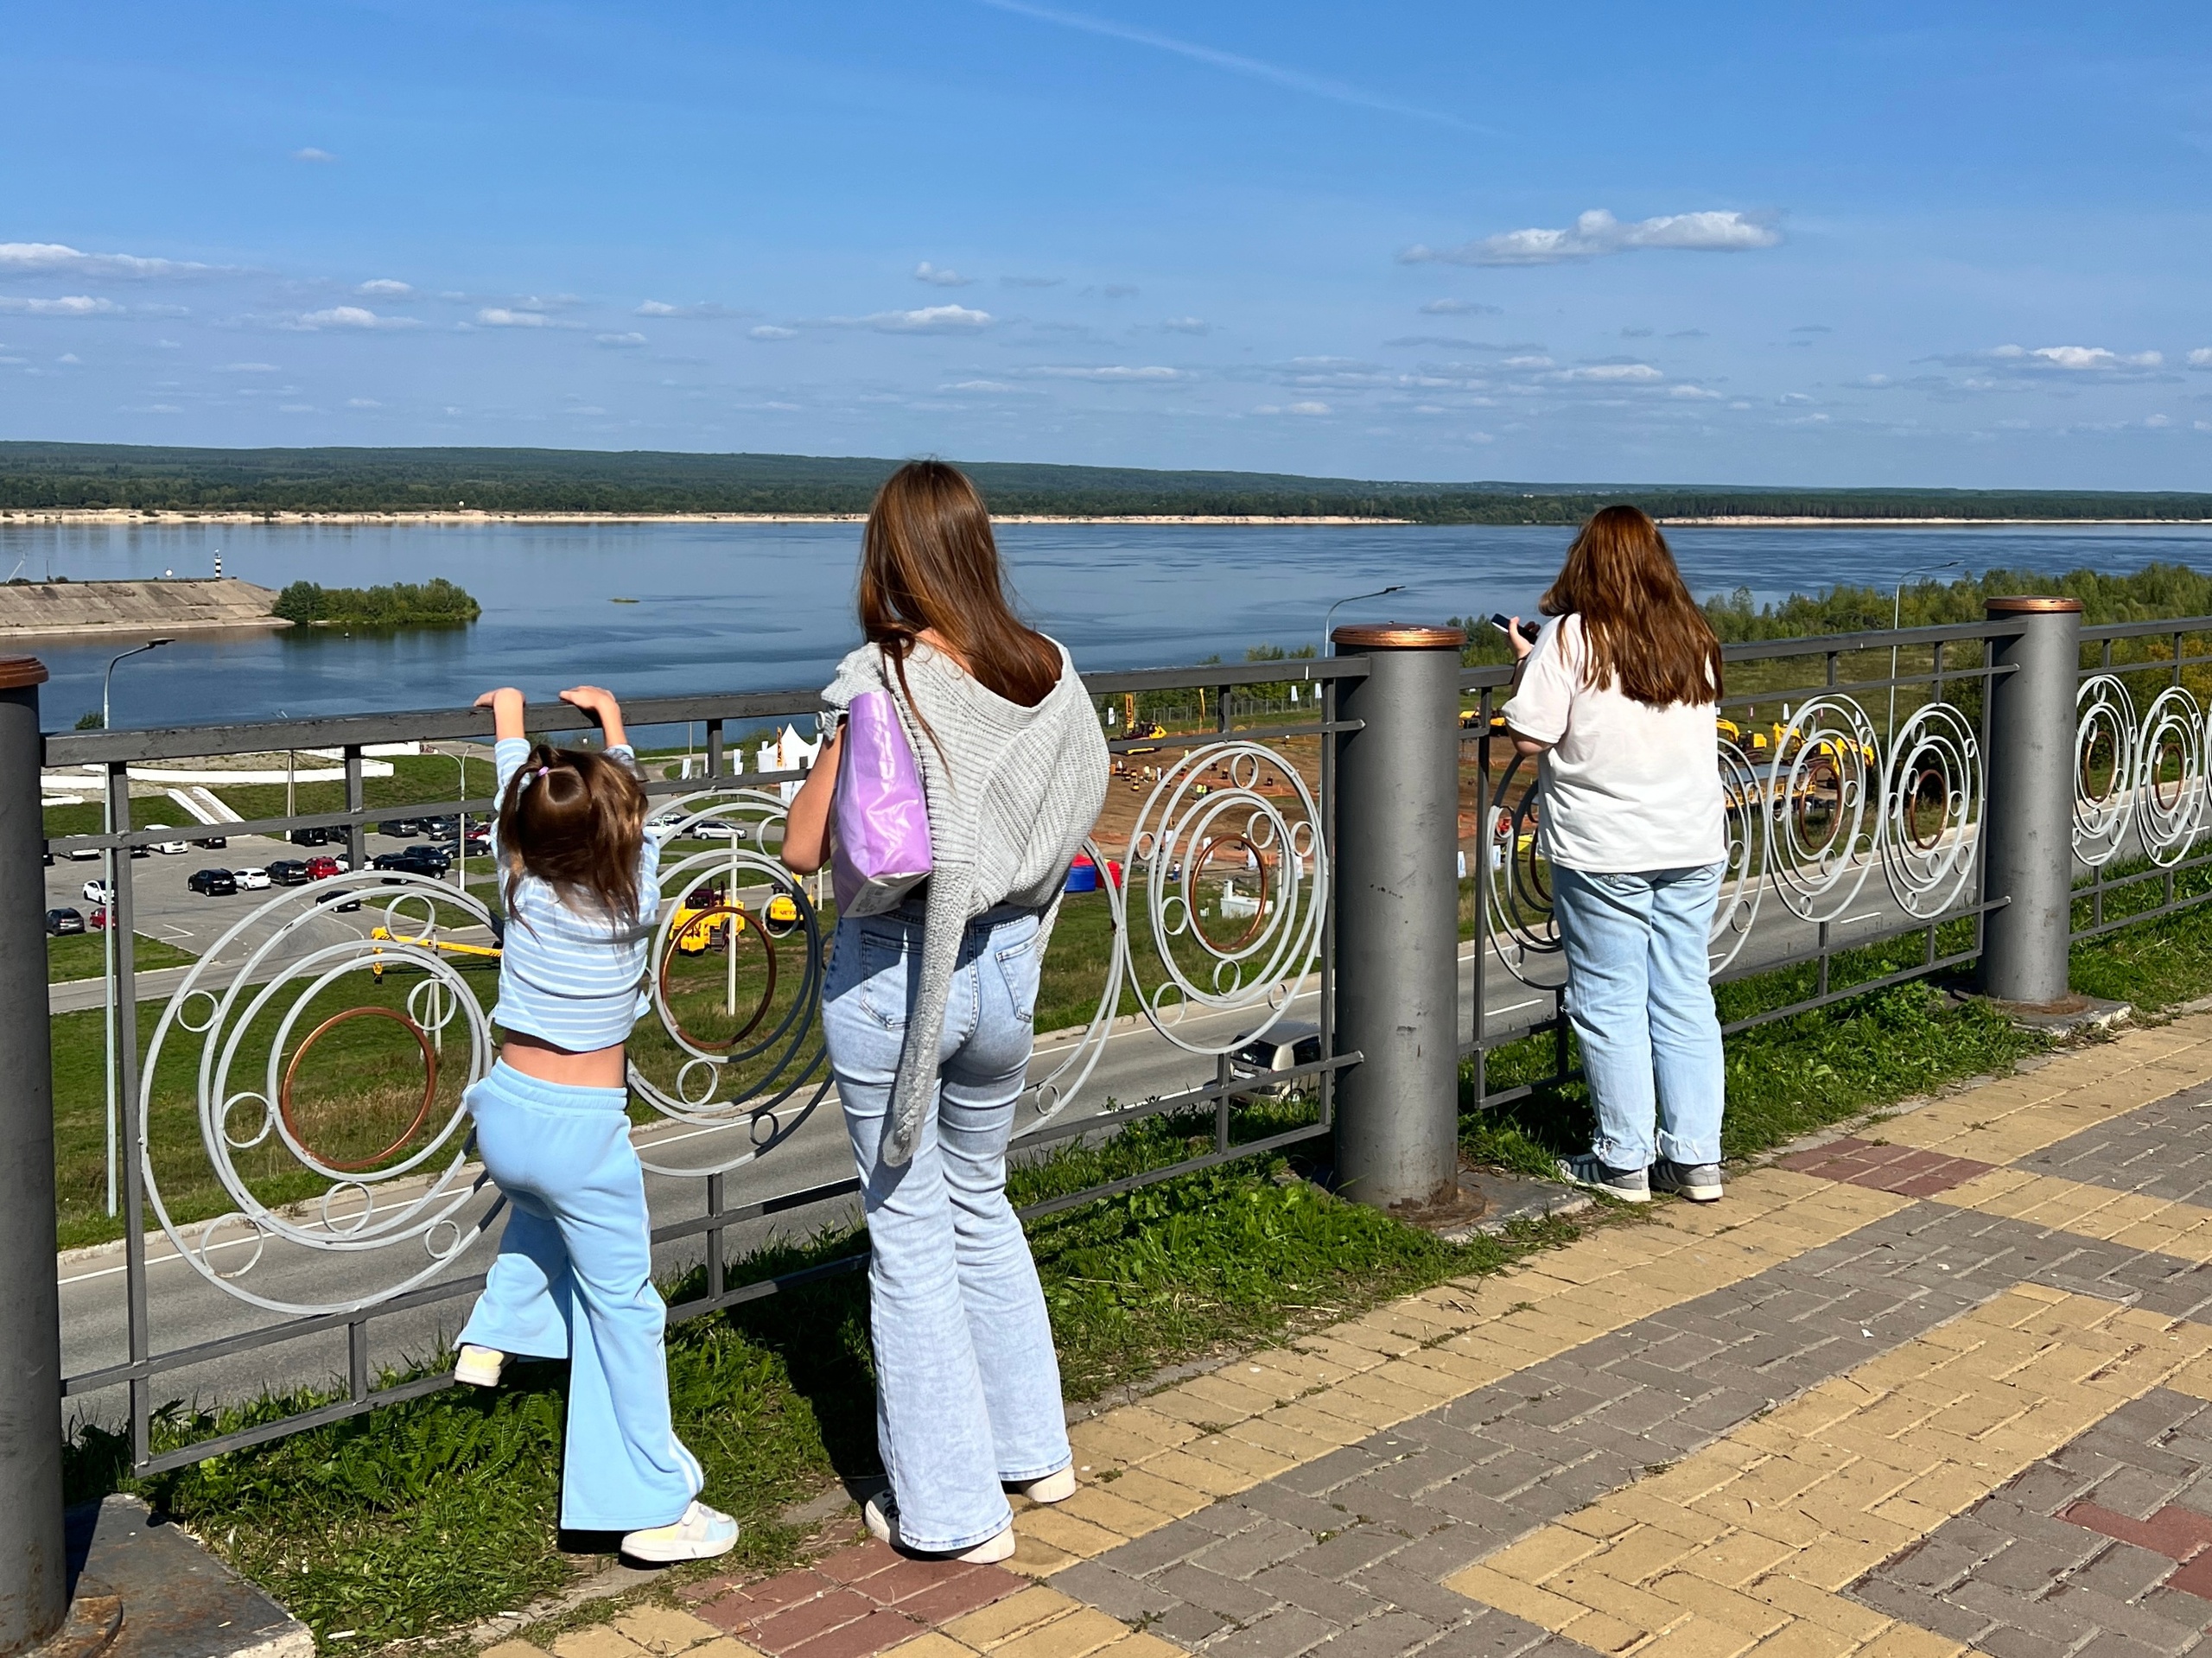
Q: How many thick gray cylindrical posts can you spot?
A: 3